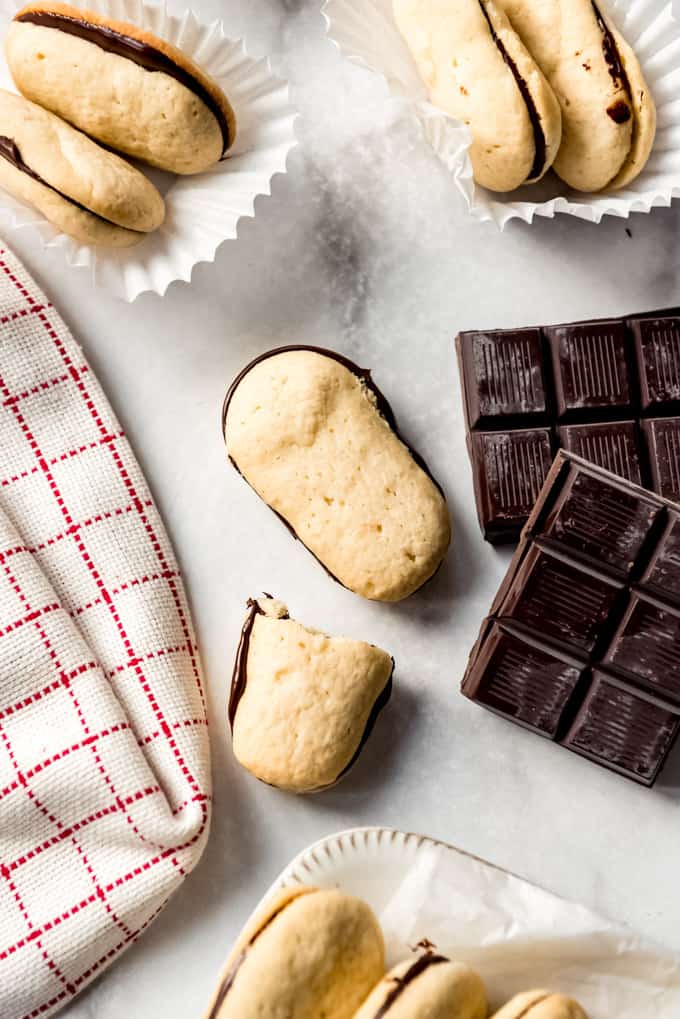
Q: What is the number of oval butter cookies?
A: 9